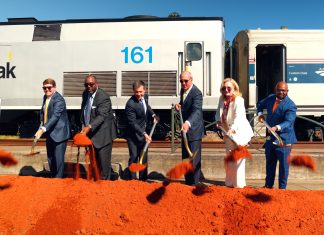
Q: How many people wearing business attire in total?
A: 6